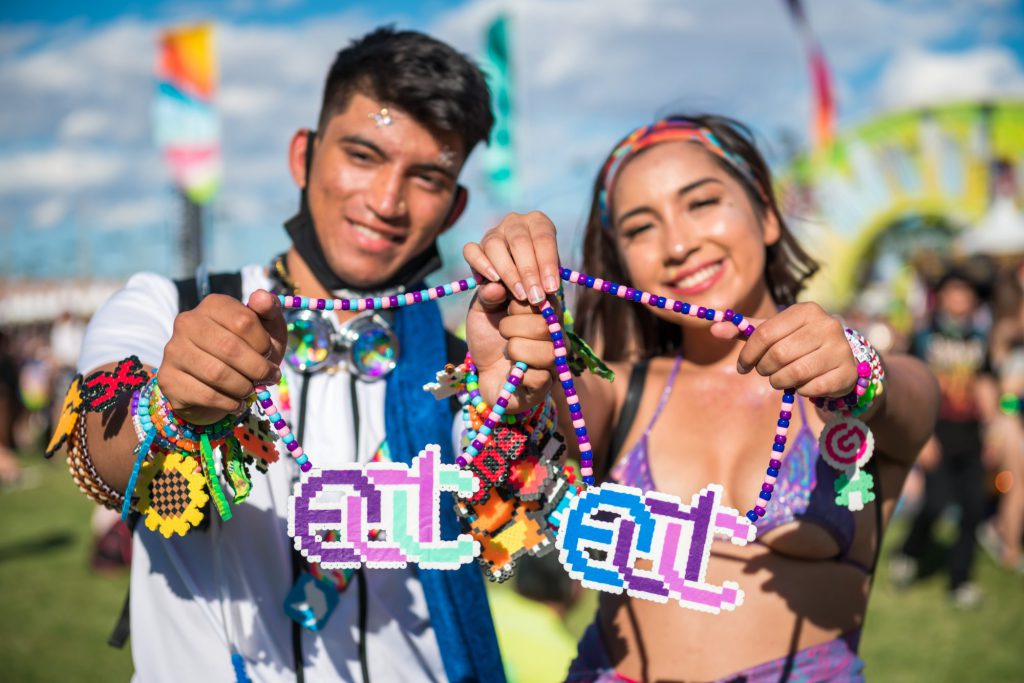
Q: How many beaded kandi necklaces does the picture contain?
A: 2